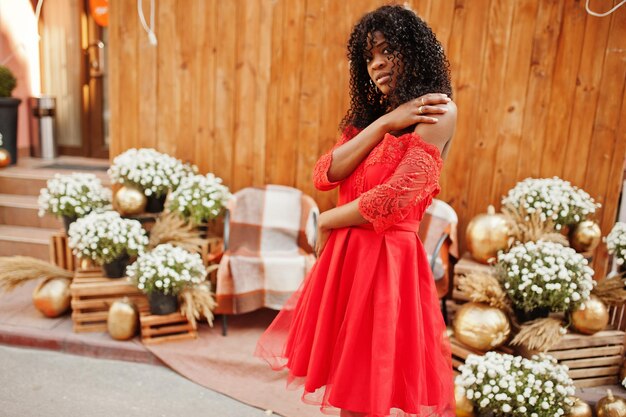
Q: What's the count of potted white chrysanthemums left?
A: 5